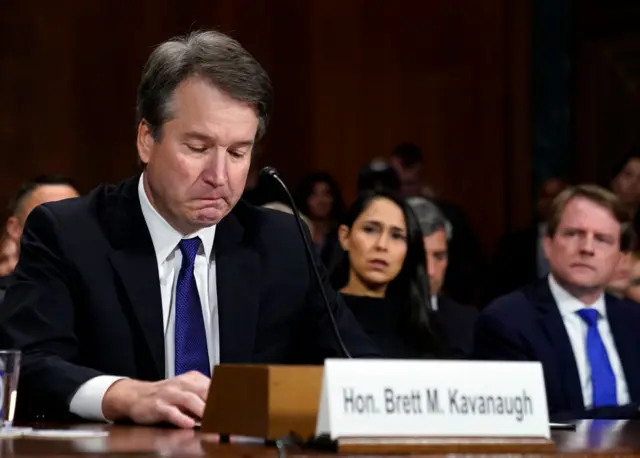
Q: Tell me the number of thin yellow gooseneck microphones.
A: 0